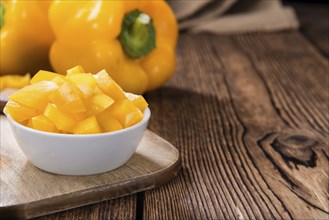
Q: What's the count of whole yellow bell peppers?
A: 2